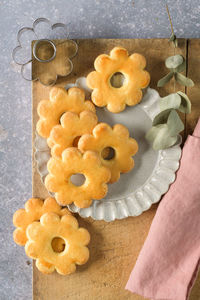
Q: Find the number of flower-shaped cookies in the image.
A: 7